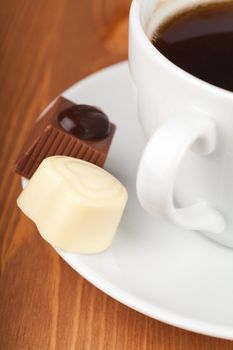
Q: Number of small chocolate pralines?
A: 2